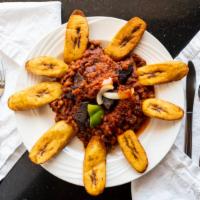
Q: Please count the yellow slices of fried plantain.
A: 9